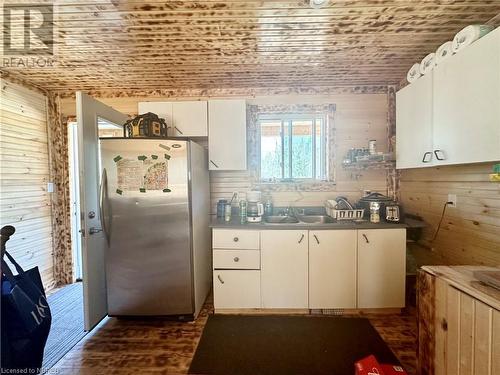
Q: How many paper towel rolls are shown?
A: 4